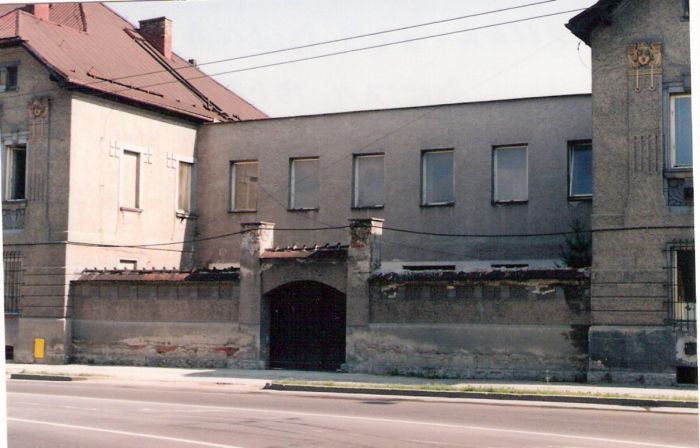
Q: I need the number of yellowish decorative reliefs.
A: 2